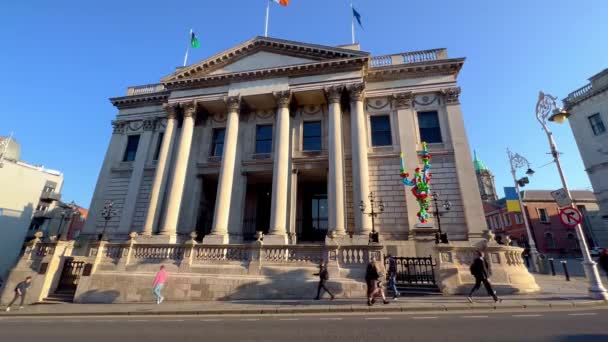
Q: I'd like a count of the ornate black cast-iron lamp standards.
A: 4